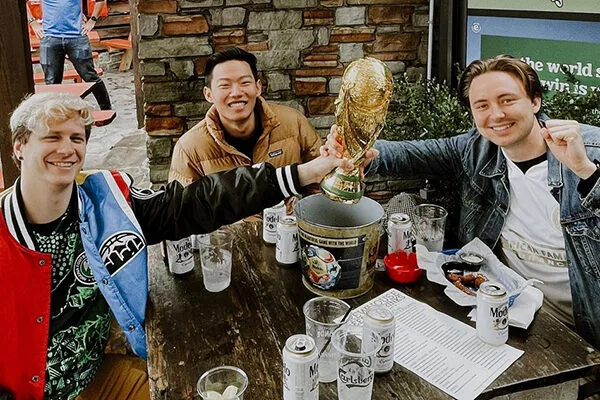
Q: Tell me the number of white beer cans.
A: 7